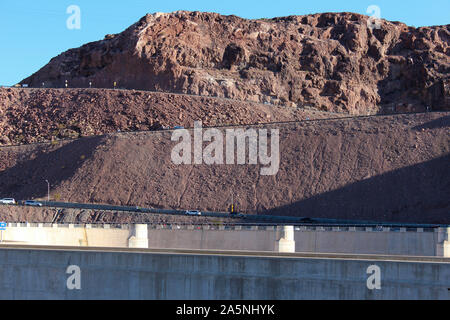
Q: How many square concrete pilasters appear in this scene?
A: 3